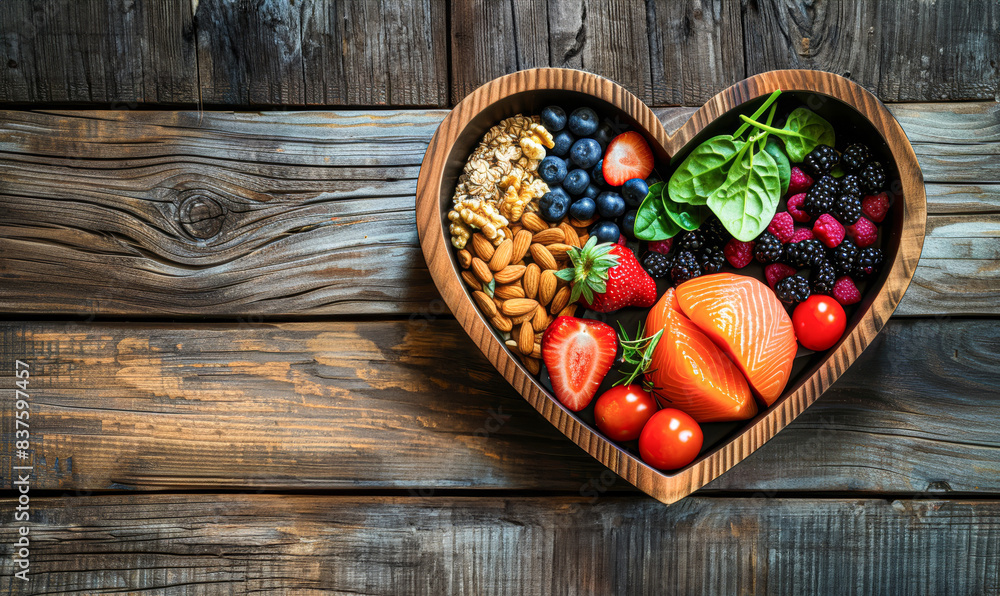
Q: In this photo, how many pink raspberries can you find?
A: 11